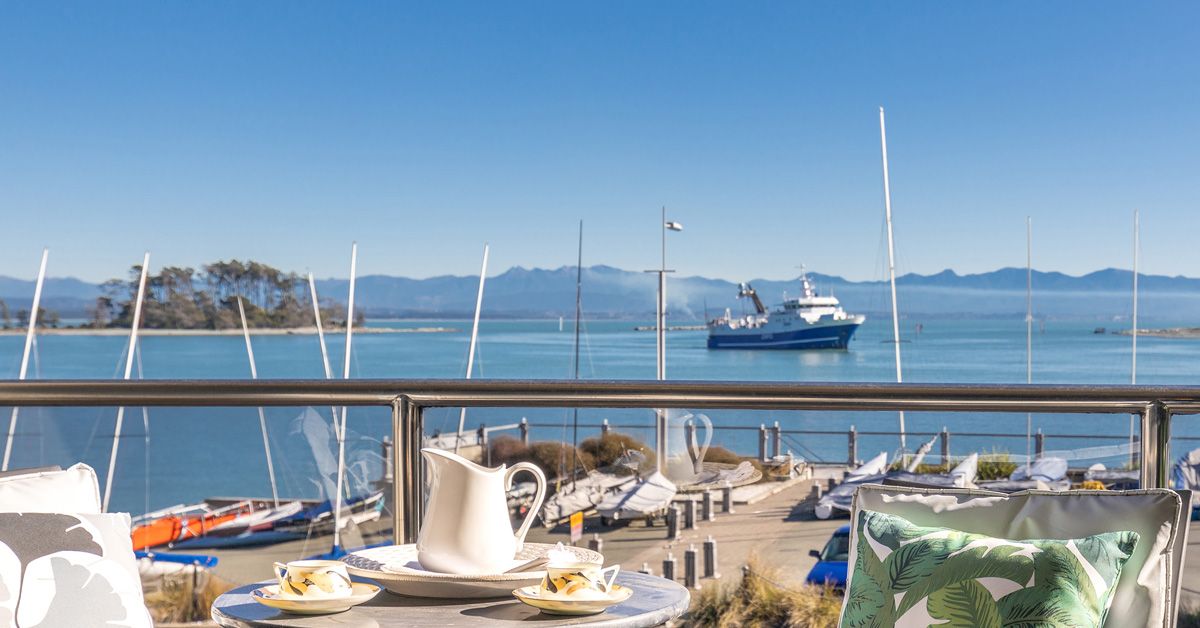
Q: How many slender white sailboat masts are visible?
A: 9